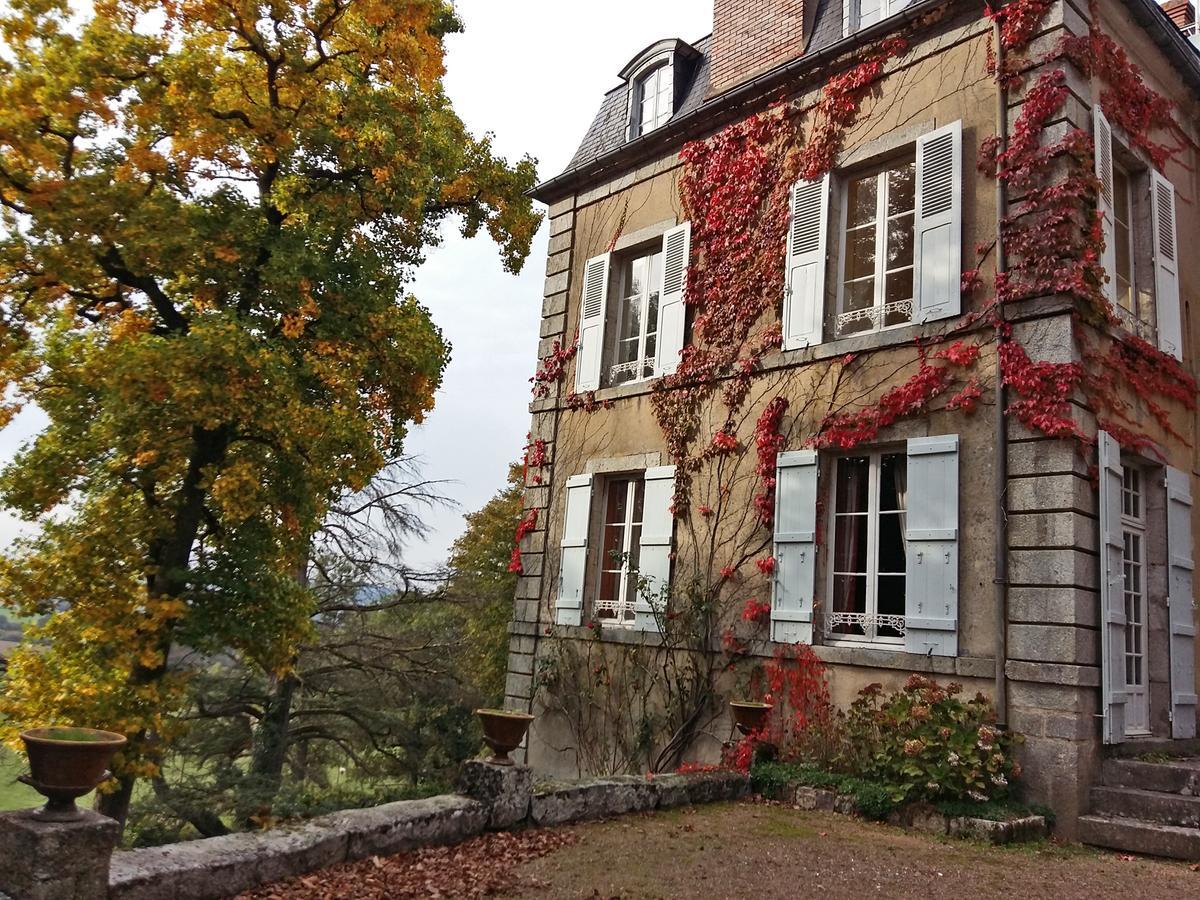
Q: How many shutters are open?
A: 12